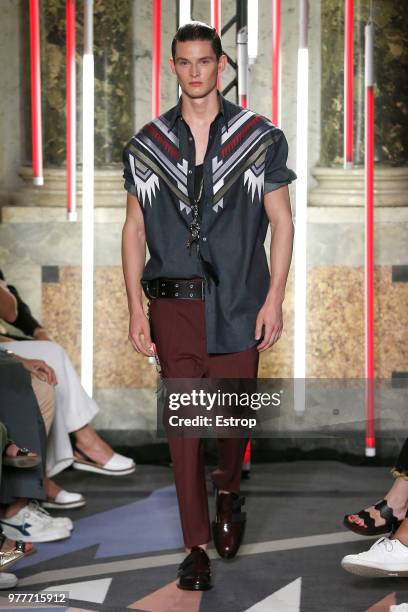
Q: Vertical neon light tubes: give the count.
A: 12